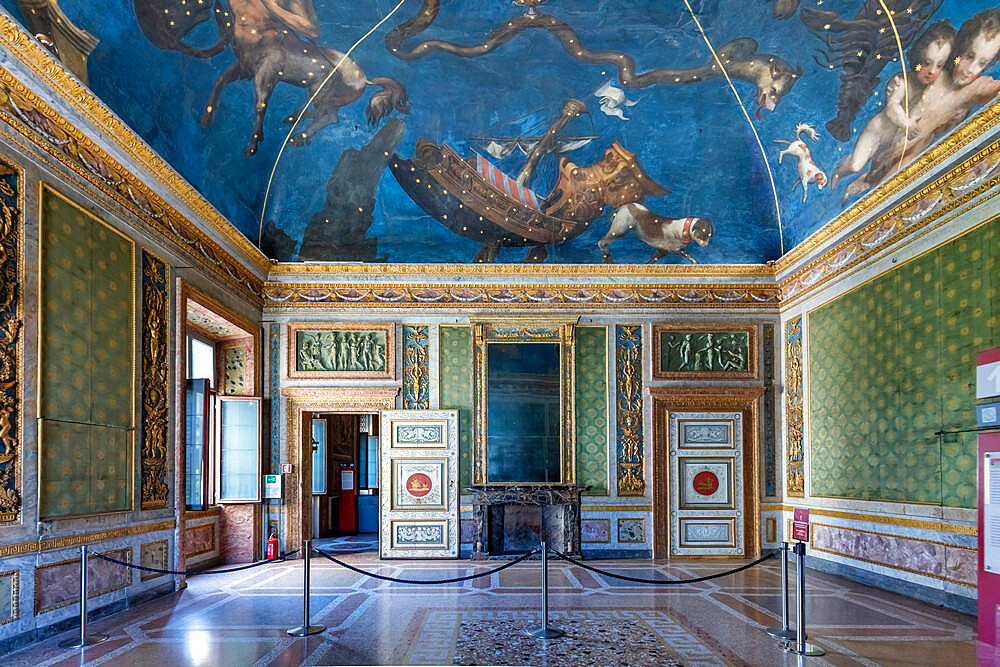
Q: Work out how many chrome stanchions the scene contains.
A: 5